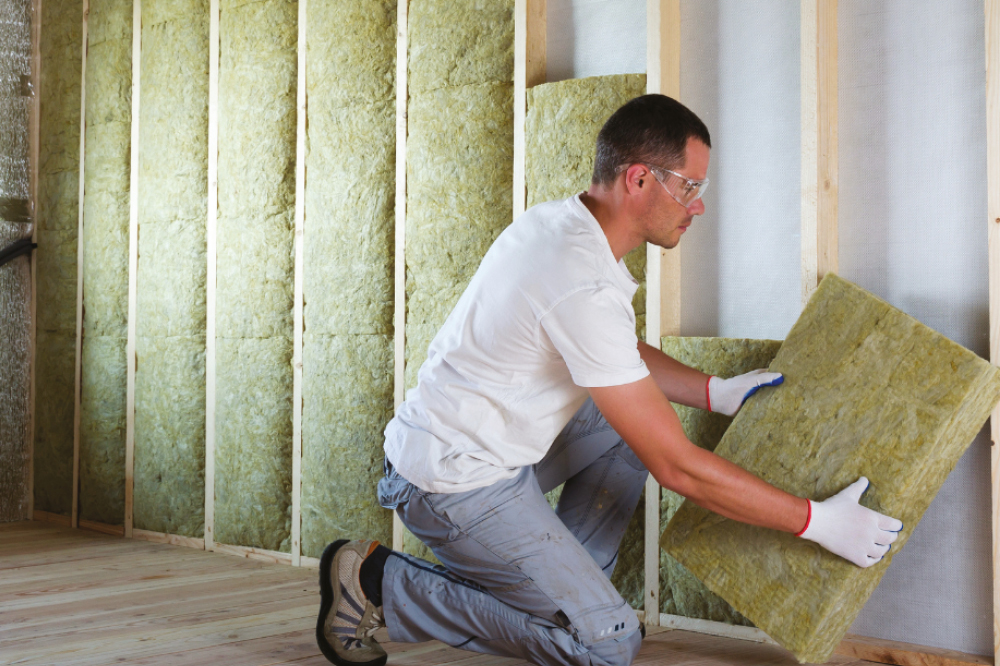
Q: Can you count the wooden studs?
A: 10